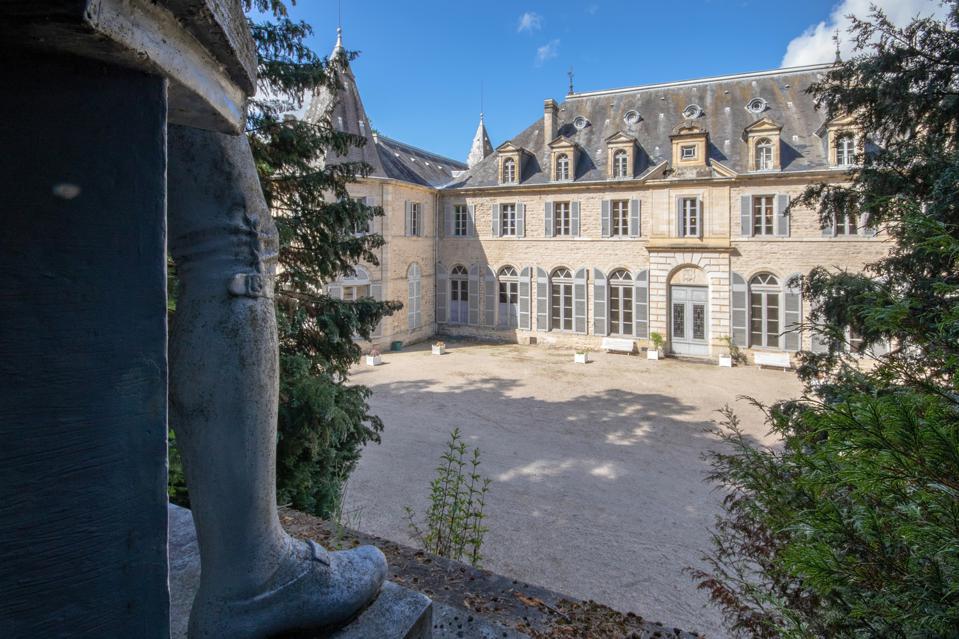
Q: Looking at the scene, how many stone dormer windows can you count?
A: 6